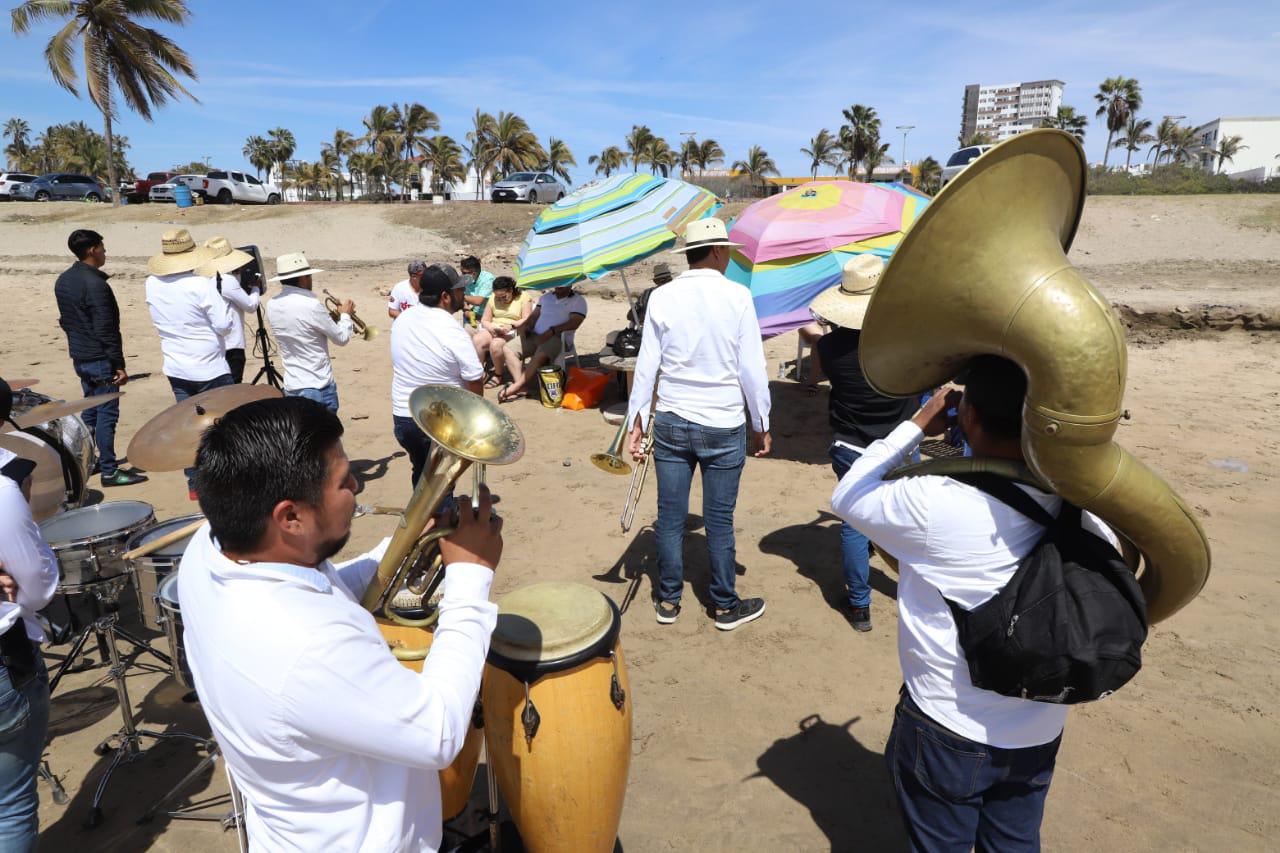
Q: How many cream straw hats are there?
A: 5